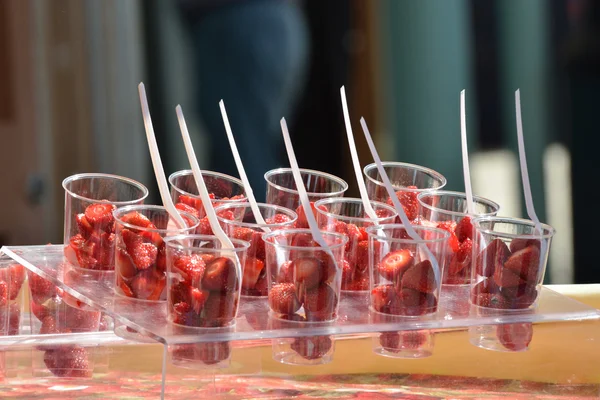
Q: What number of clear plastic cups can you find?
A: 12